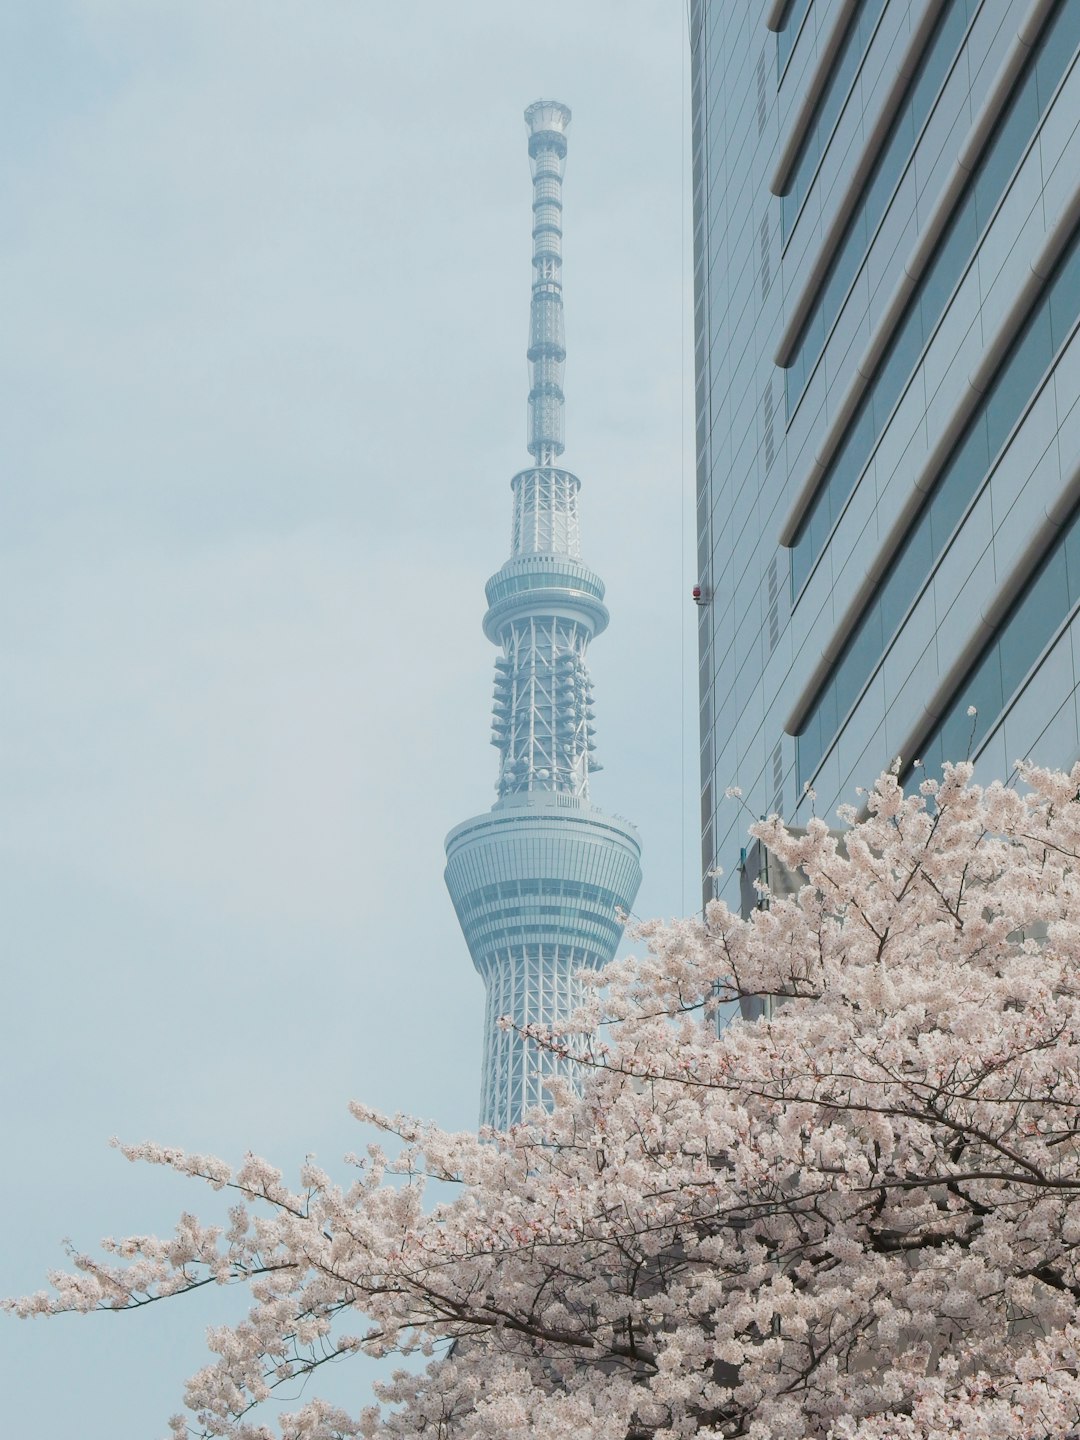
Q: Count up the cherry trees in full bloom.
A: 1